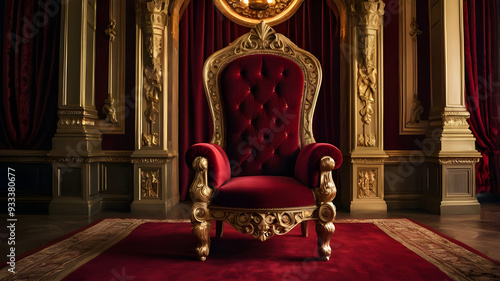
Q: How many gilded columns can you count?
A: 4